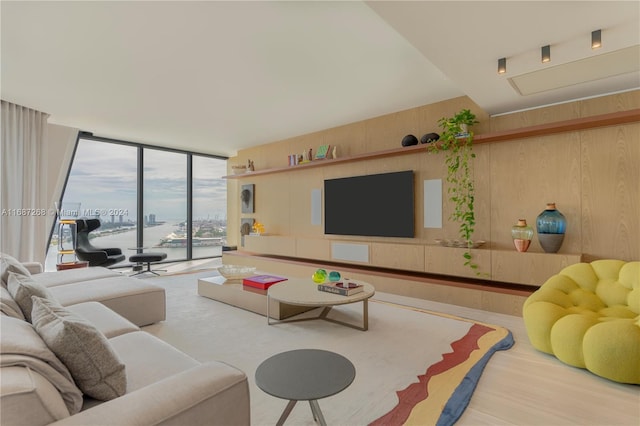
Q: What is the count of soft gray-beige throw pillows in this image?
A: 3